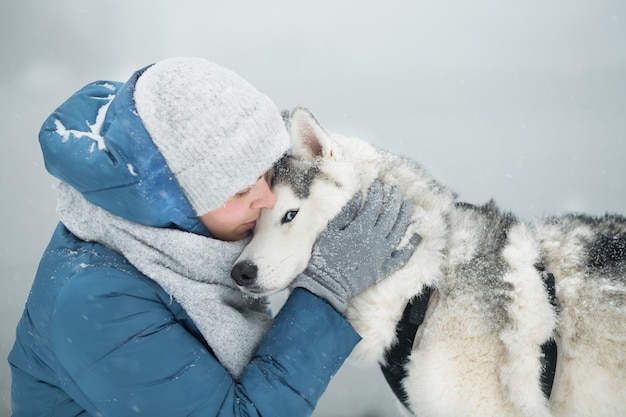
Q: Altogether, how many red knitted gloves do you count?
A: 0